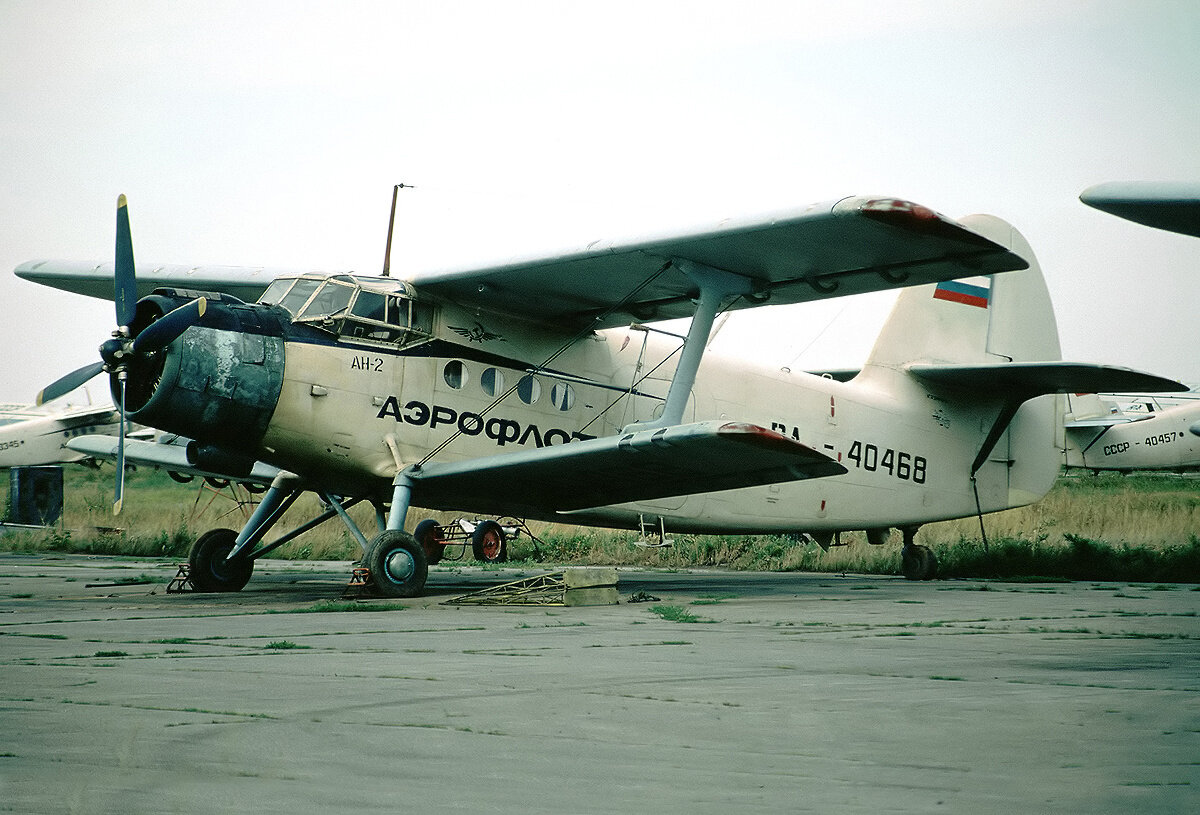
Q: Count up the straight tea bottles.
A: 0